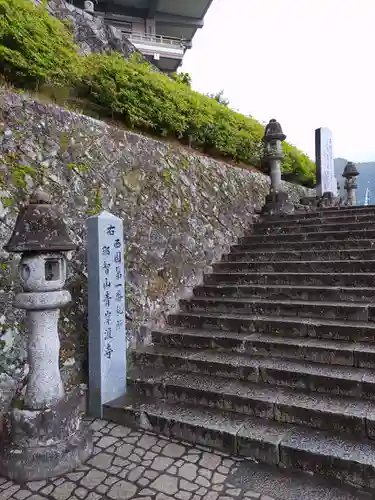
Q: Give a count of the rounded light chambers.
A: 3